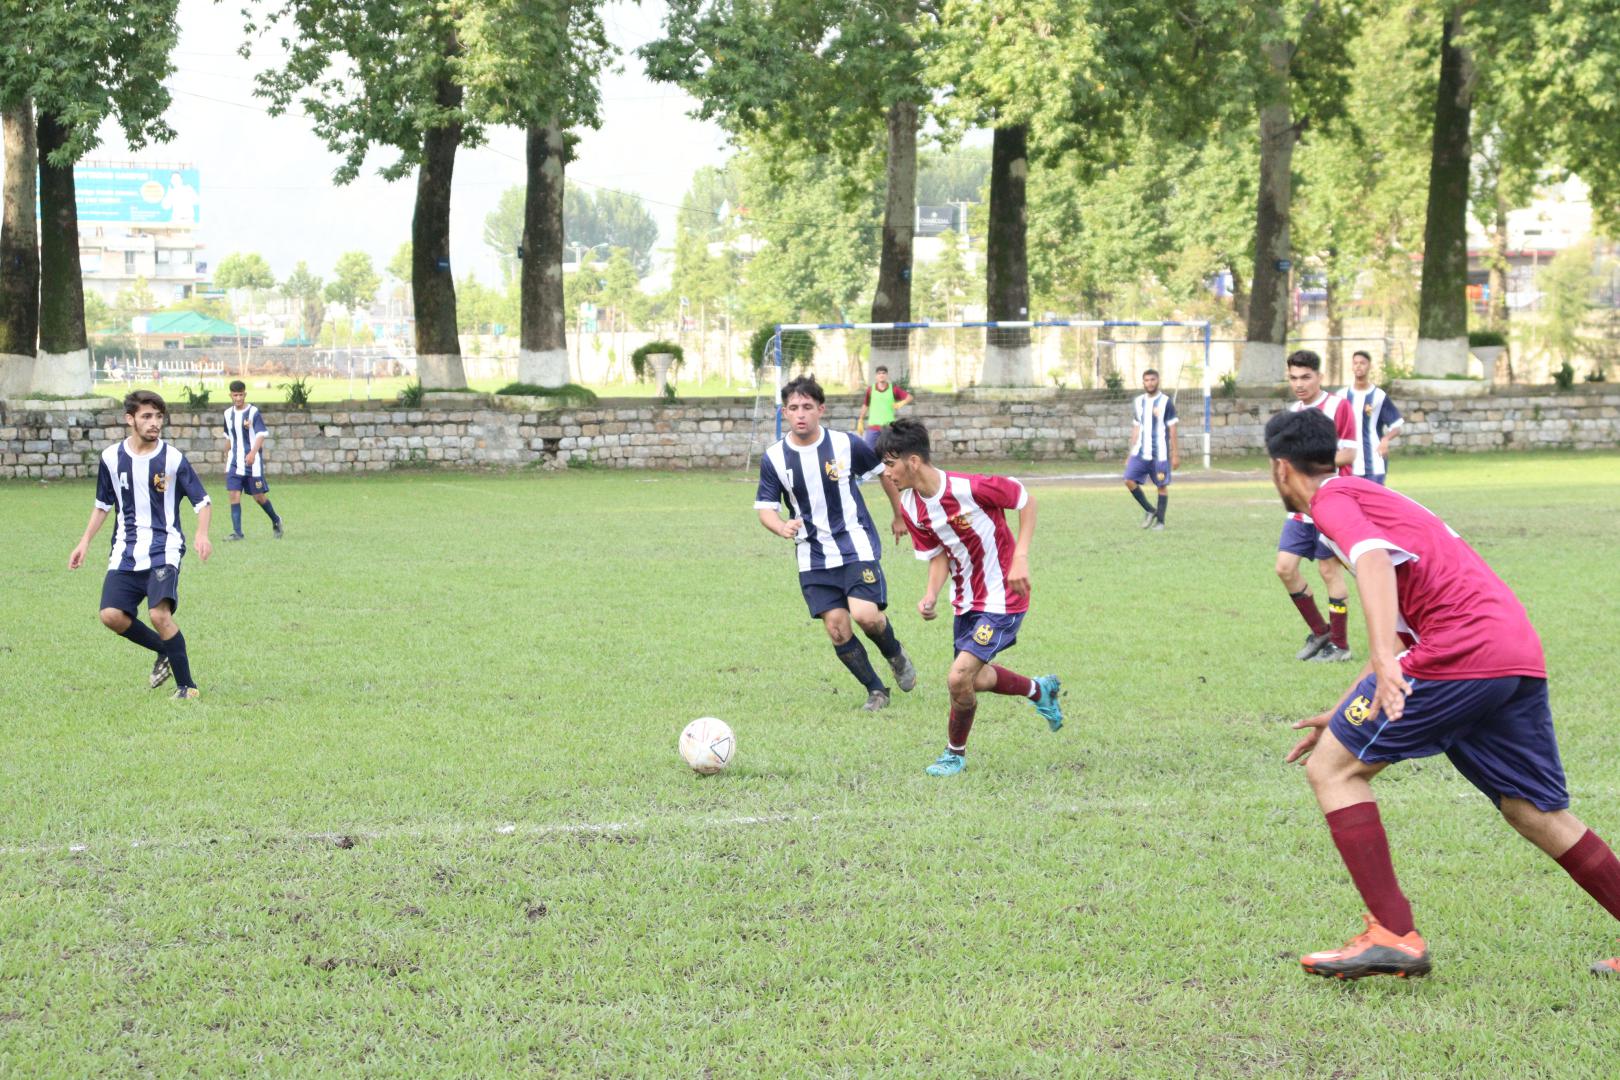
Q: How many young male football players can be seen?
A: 9